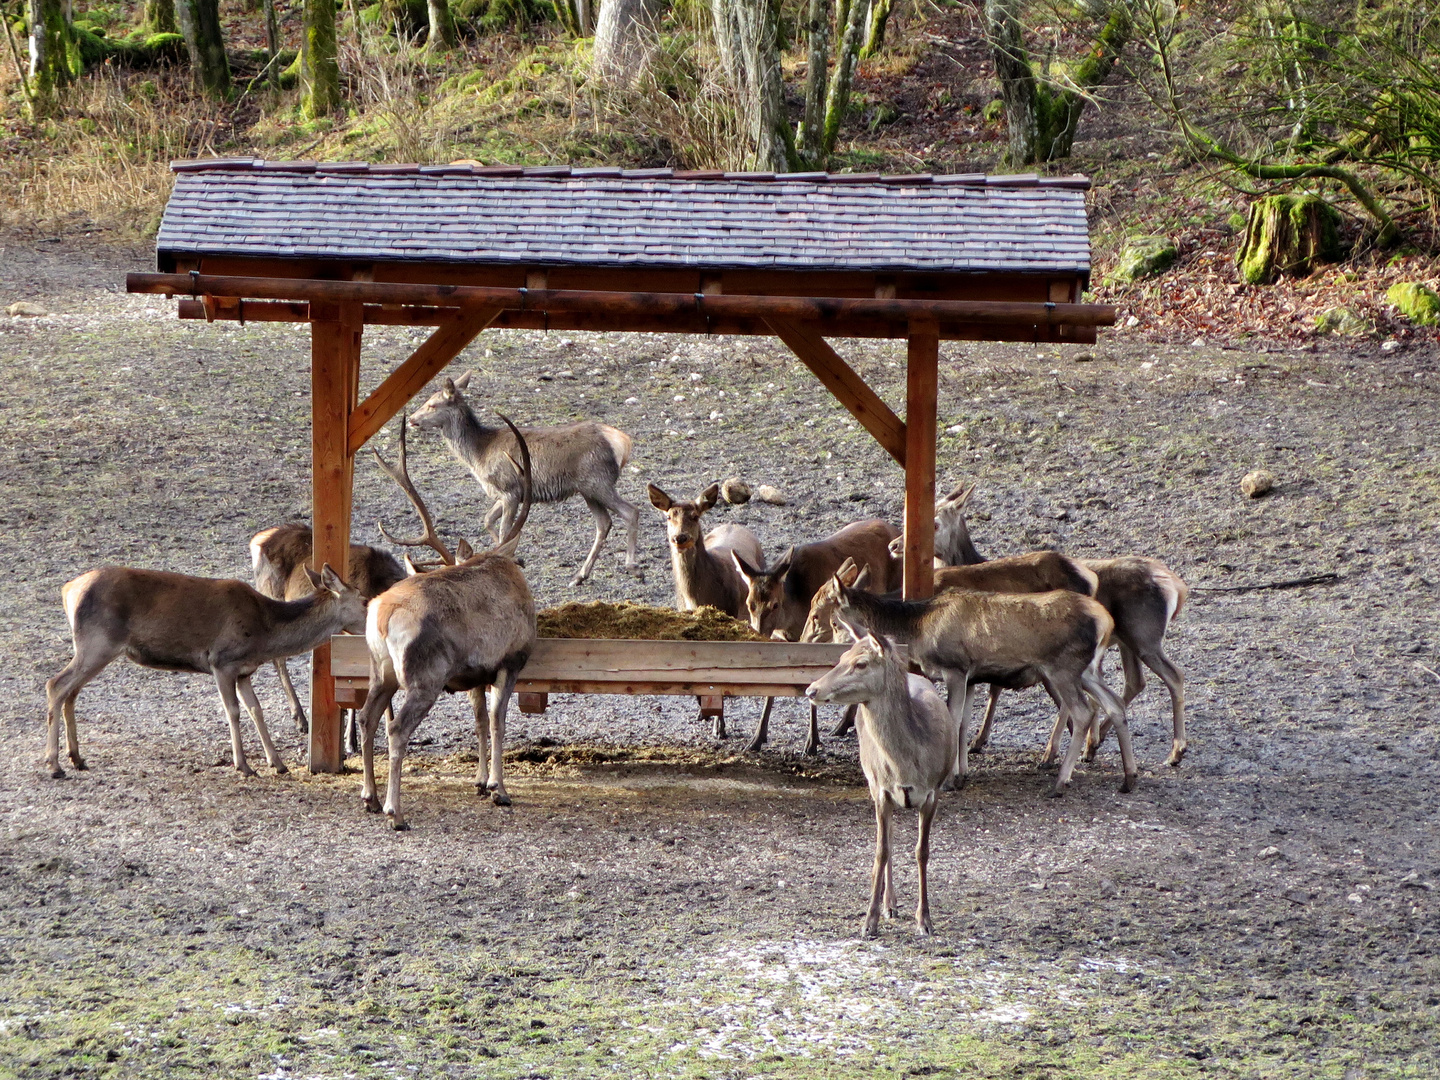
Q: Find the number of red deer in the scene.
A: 10